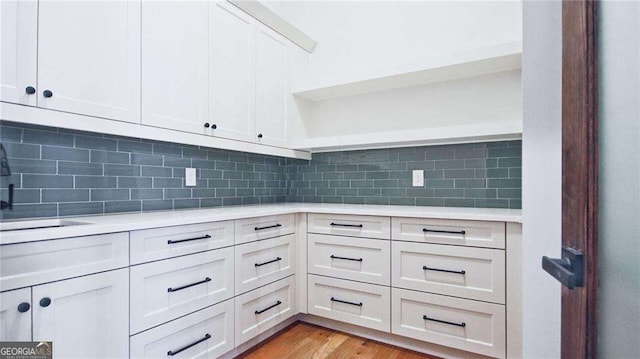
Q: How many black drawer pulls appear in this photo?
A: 12